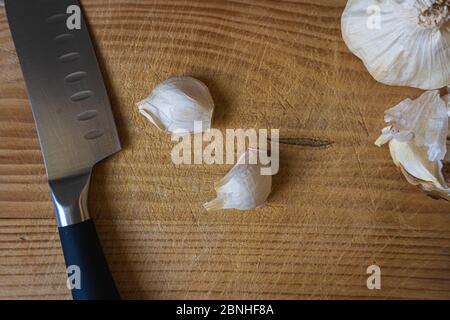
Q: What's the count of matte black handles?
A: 1